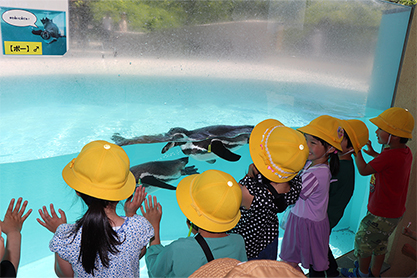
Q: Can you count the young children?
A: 6